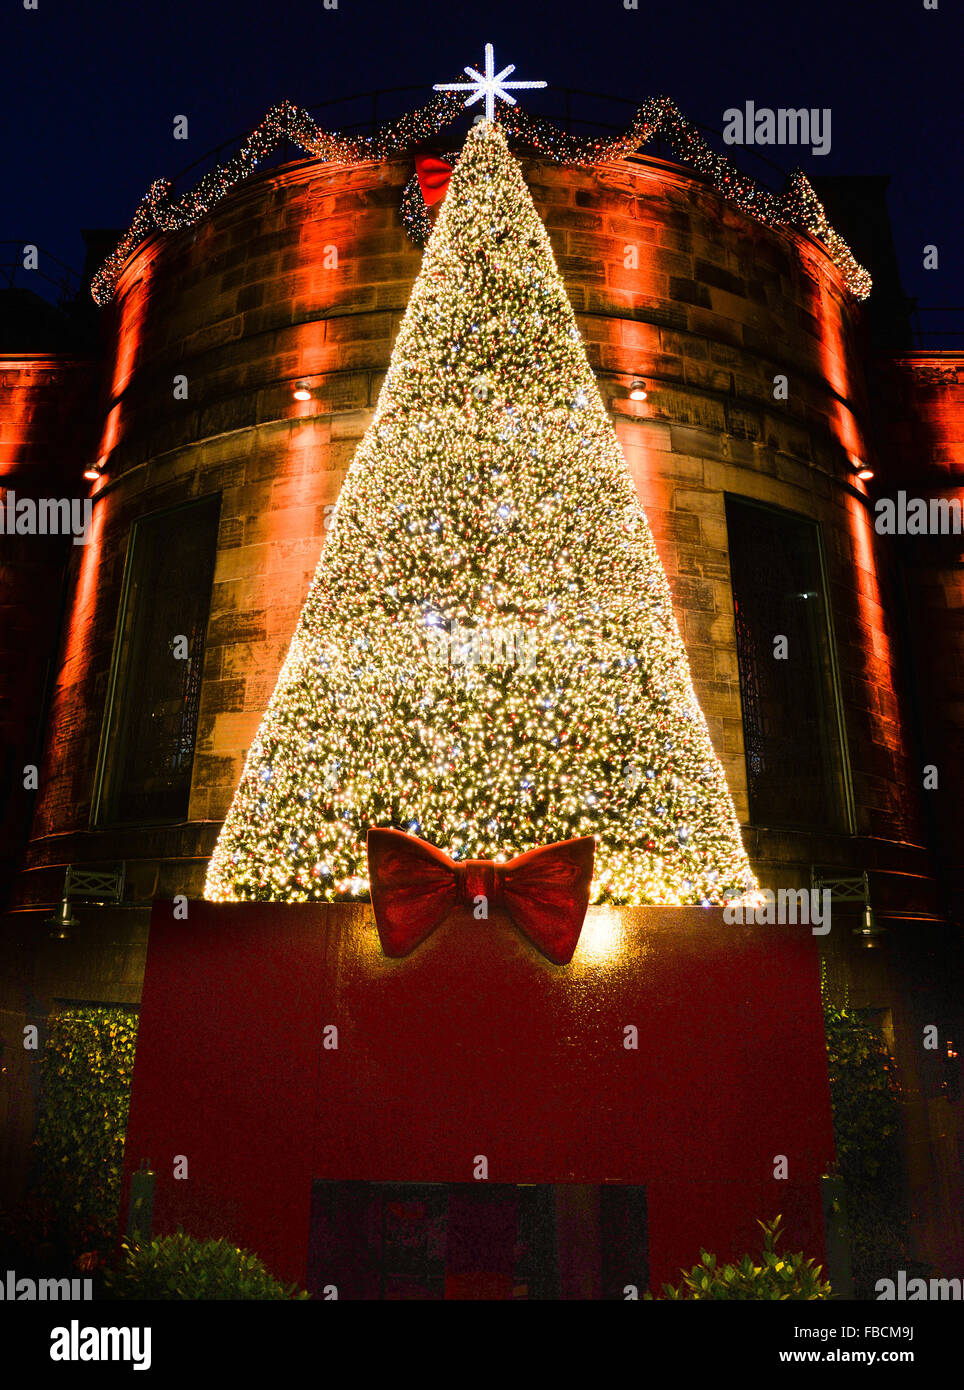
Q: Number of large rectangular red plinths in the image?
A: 1